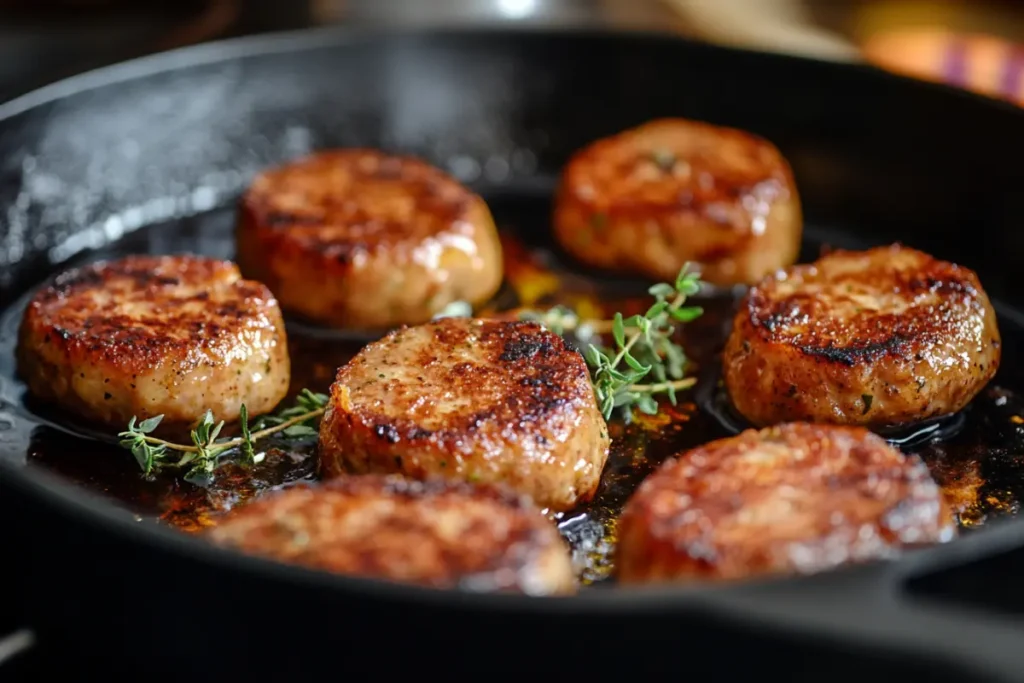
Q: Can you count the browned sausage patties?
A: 7